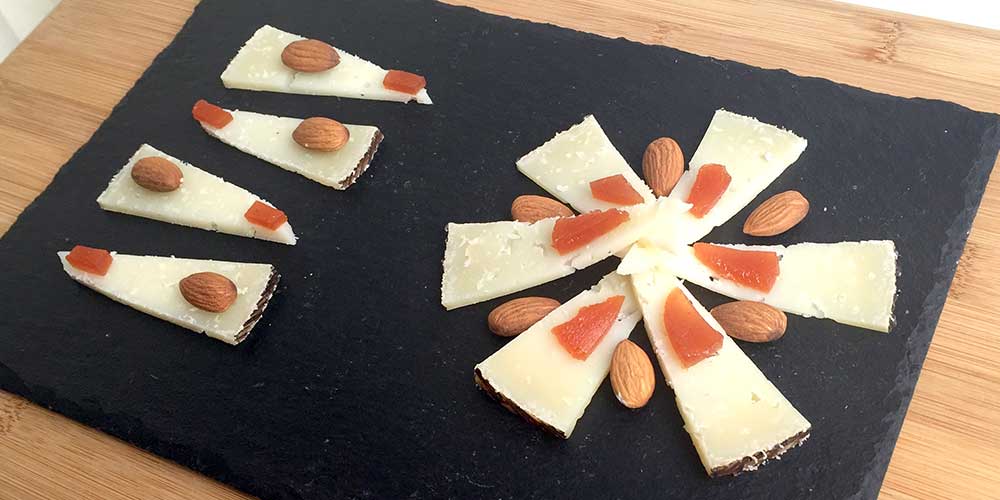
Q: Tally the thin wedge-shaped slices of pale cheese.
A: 10